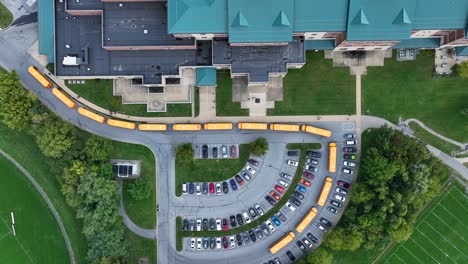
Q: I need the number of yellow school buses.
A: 14